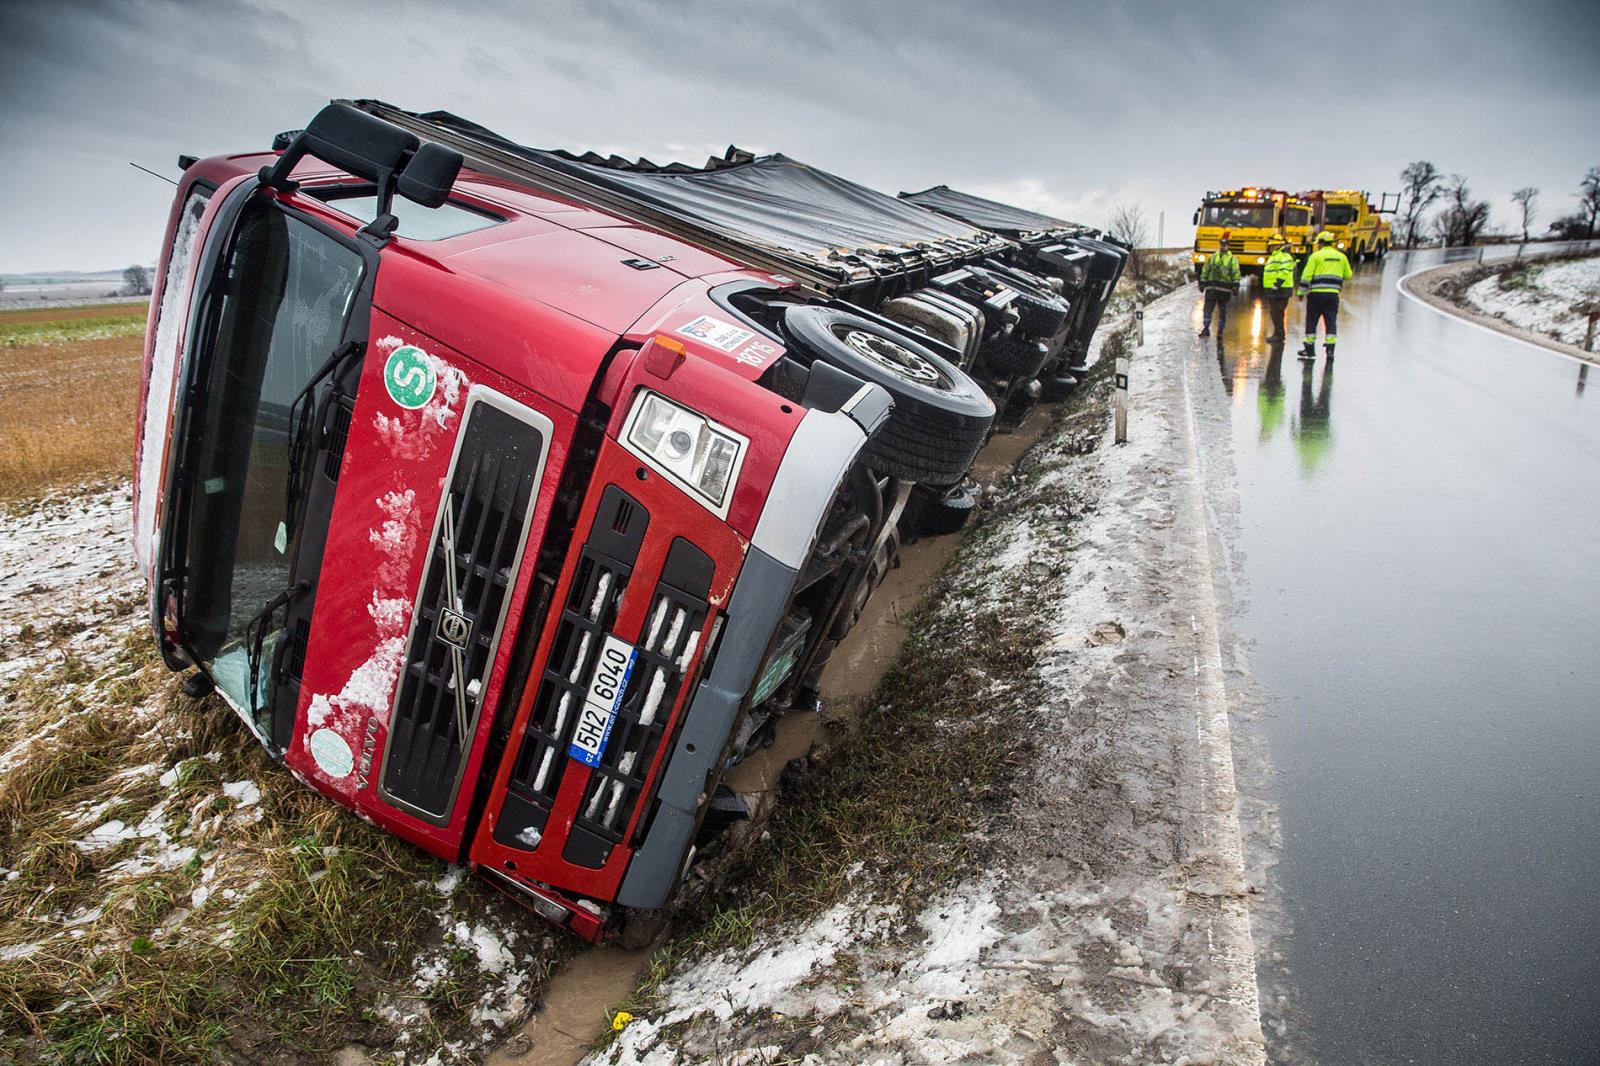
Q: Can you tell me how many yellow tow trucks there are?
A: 3